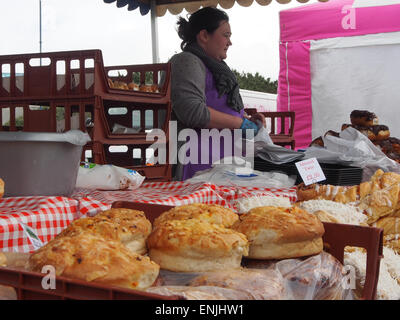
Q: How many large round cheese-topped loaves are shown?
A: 5